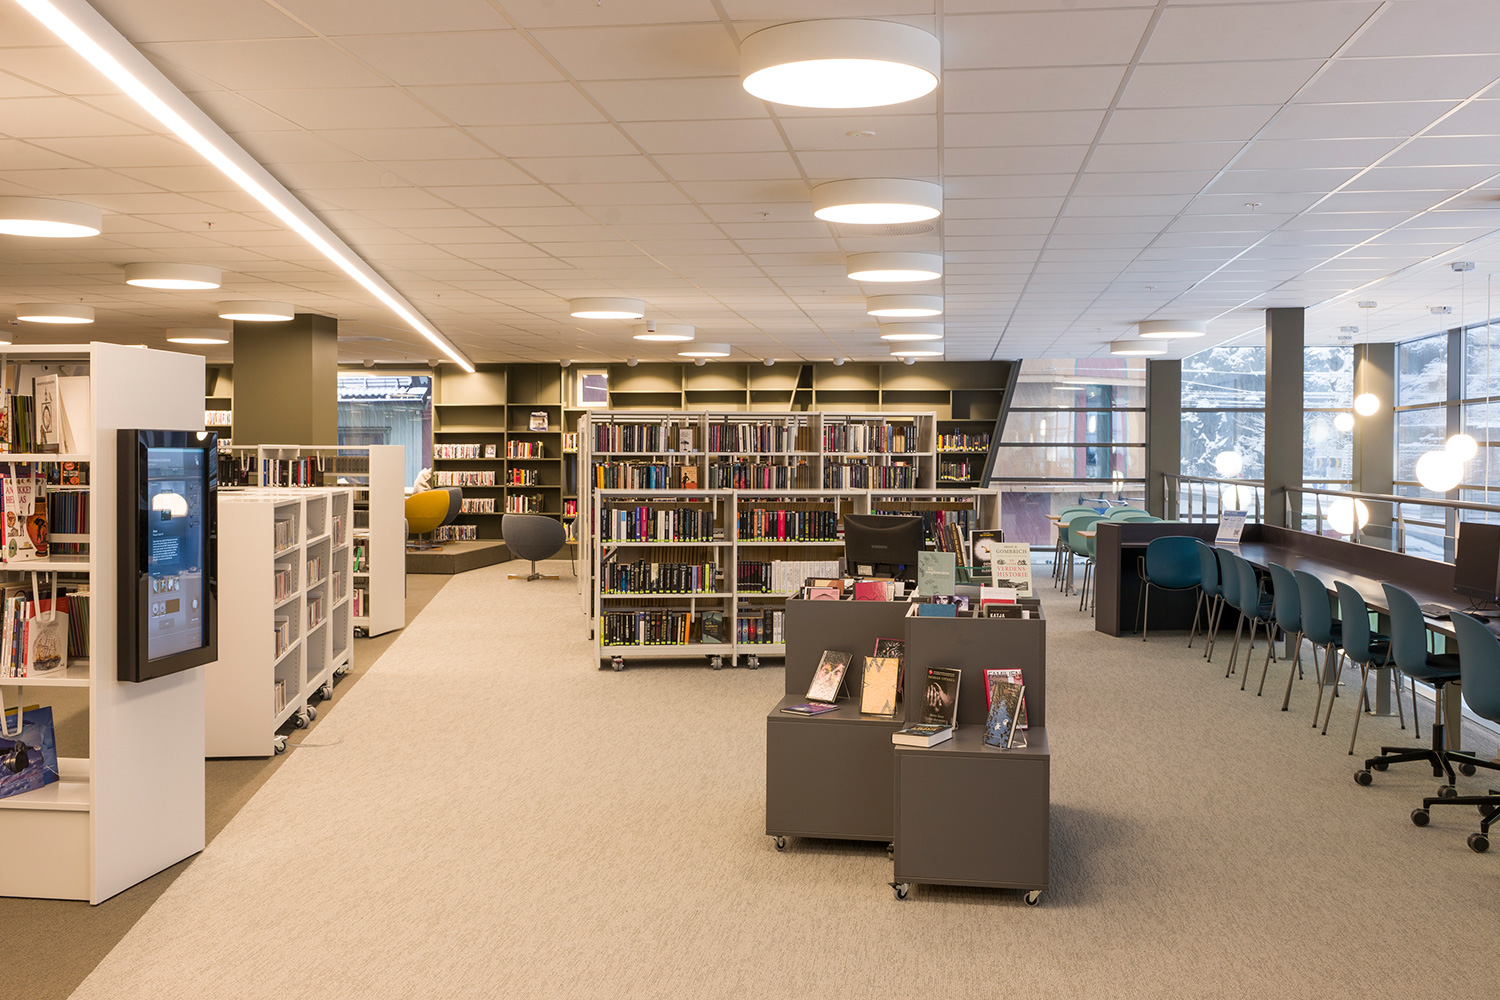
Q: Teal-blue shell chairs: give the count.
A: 9